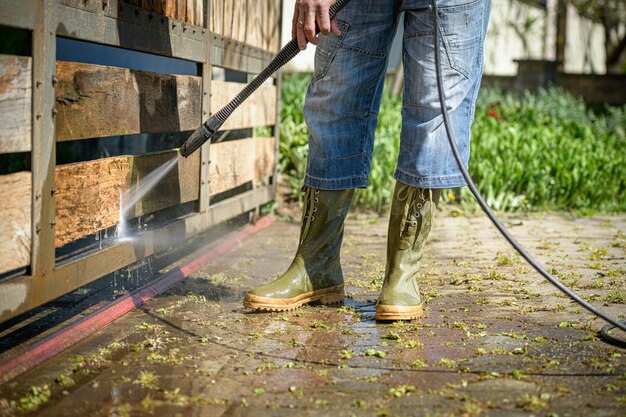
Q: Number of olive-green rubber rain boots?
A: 2